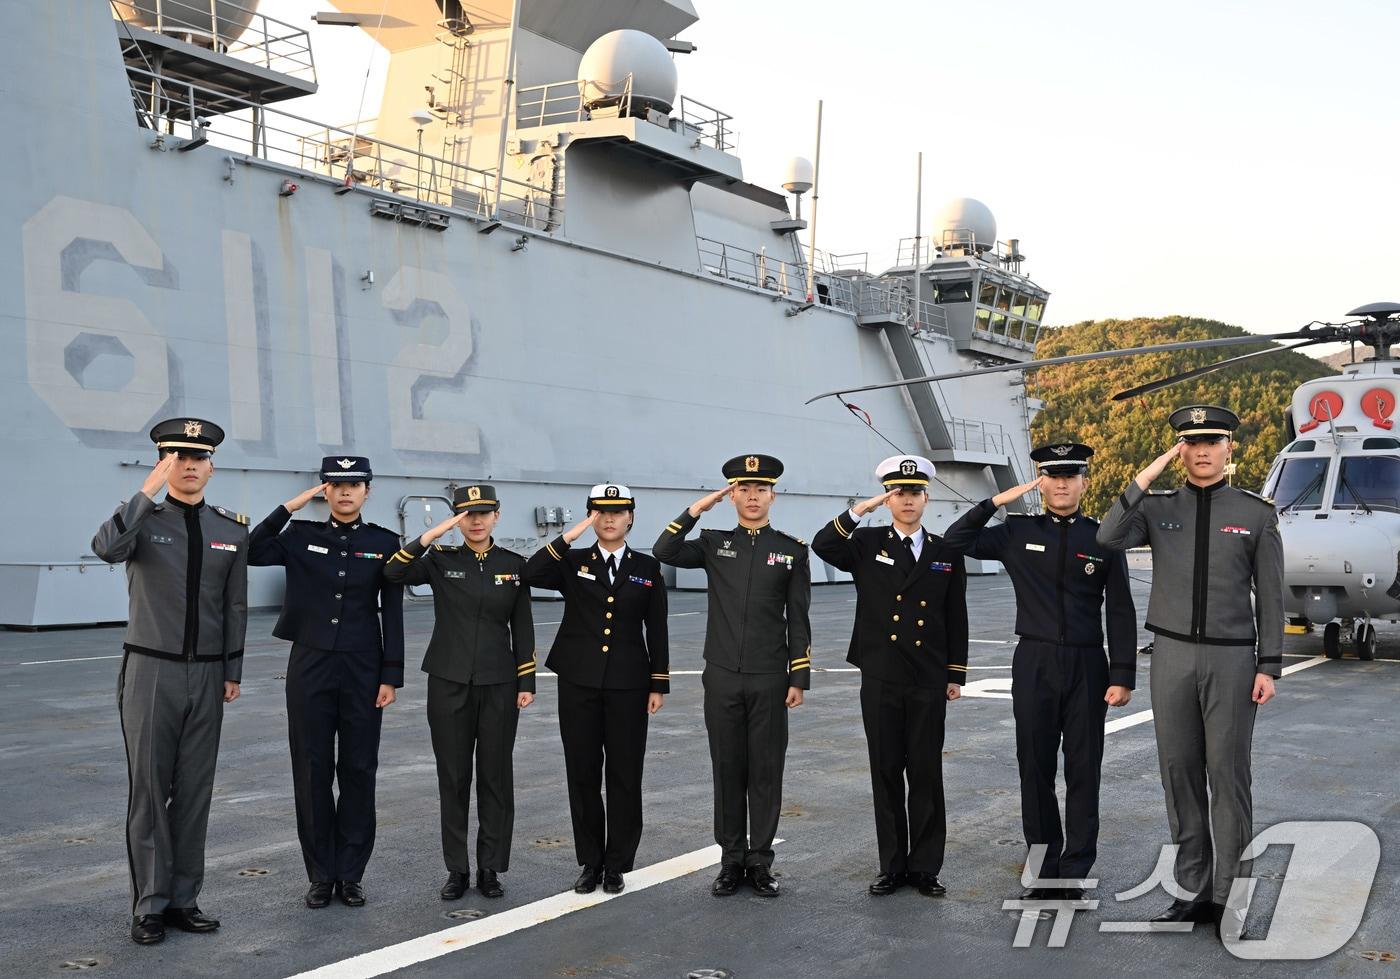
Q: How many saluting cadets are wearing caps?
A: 8